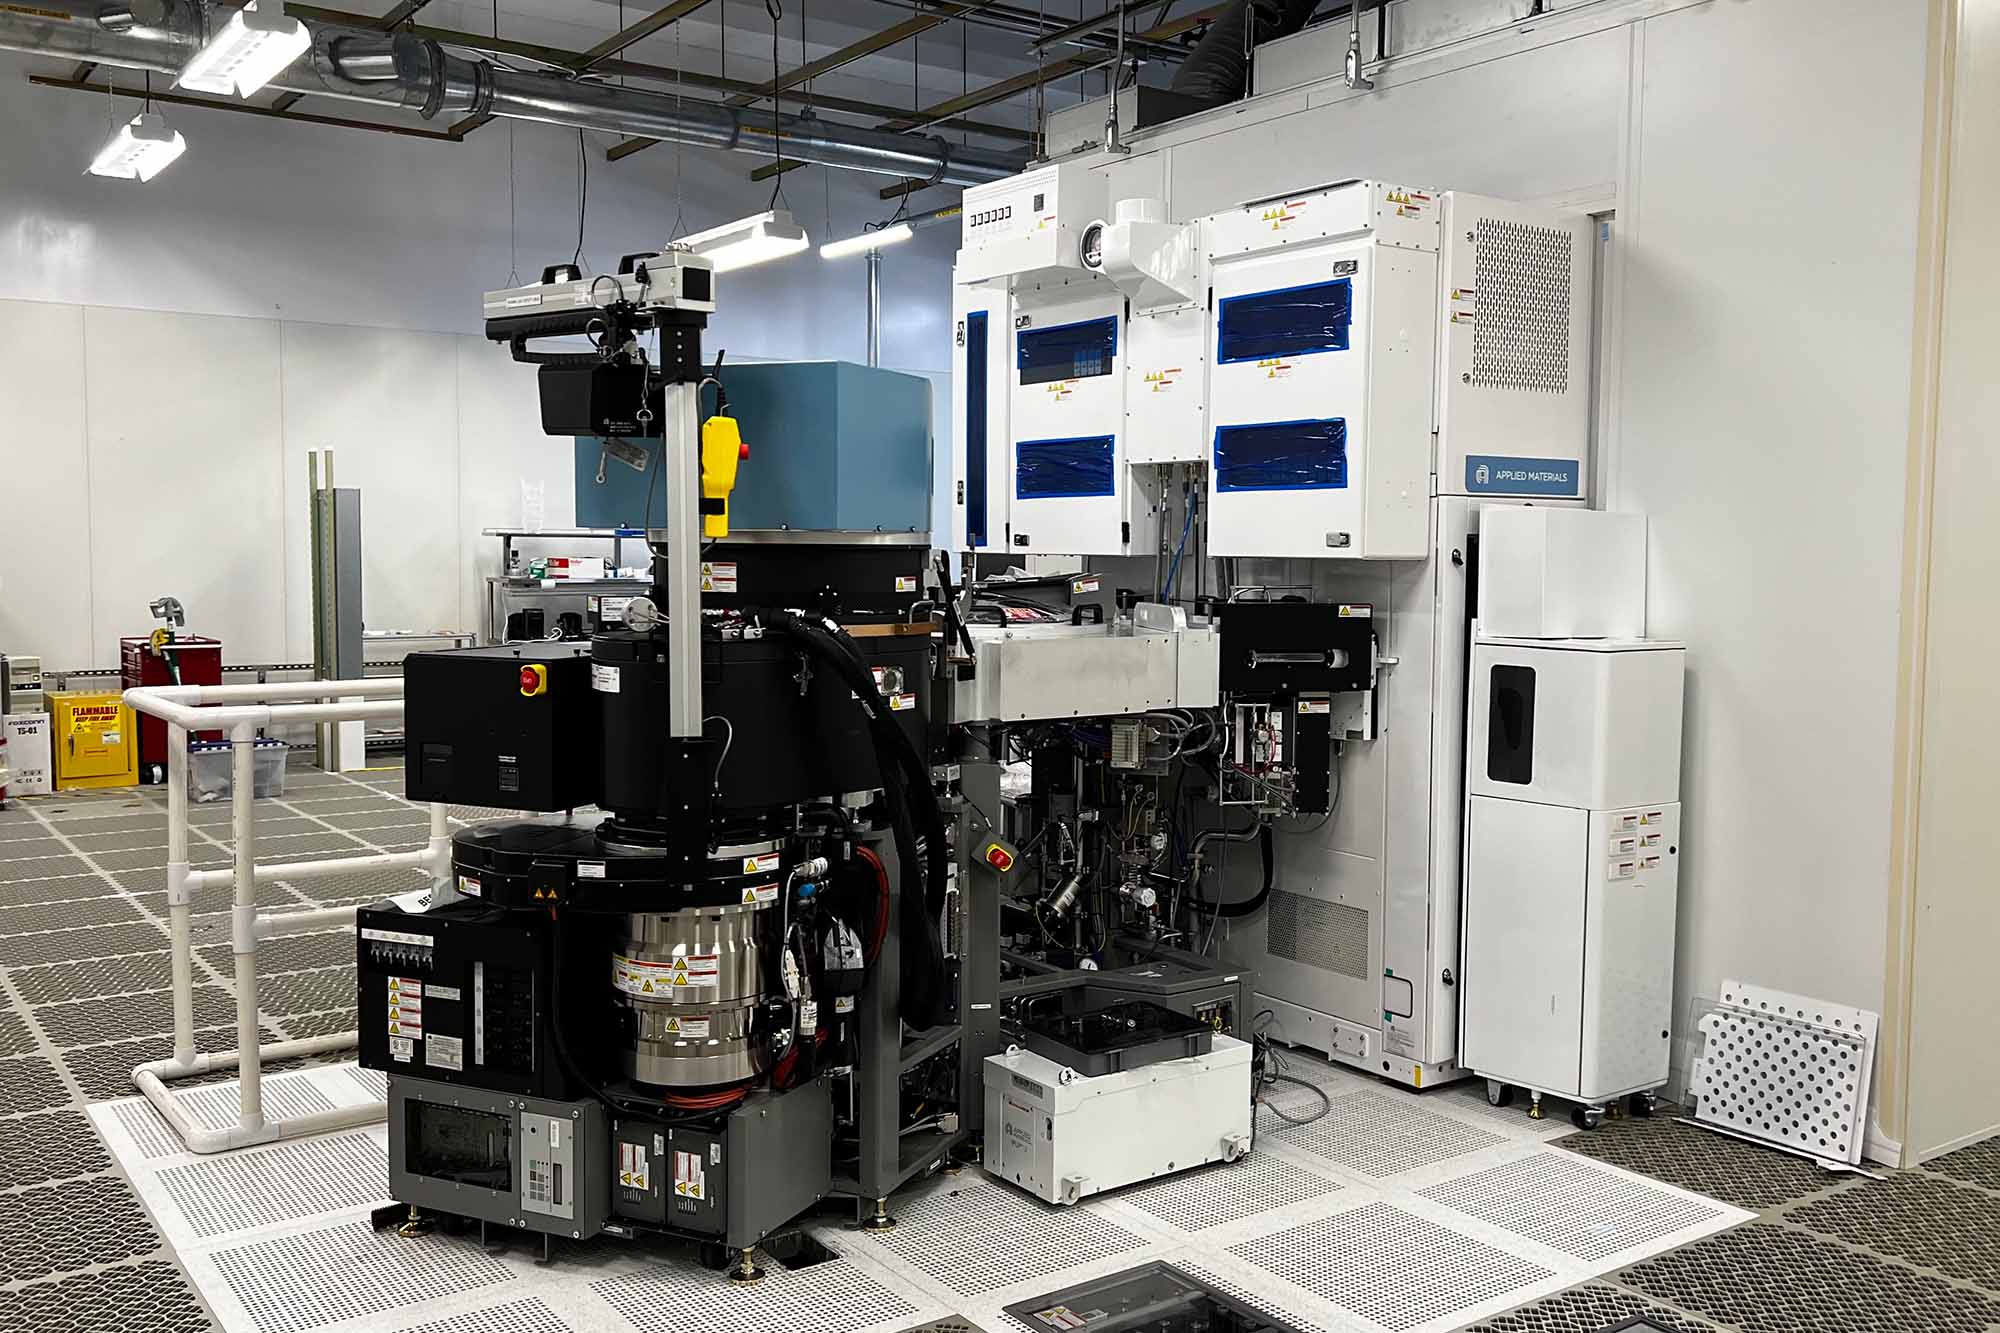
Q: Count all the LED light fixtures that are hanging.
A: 4